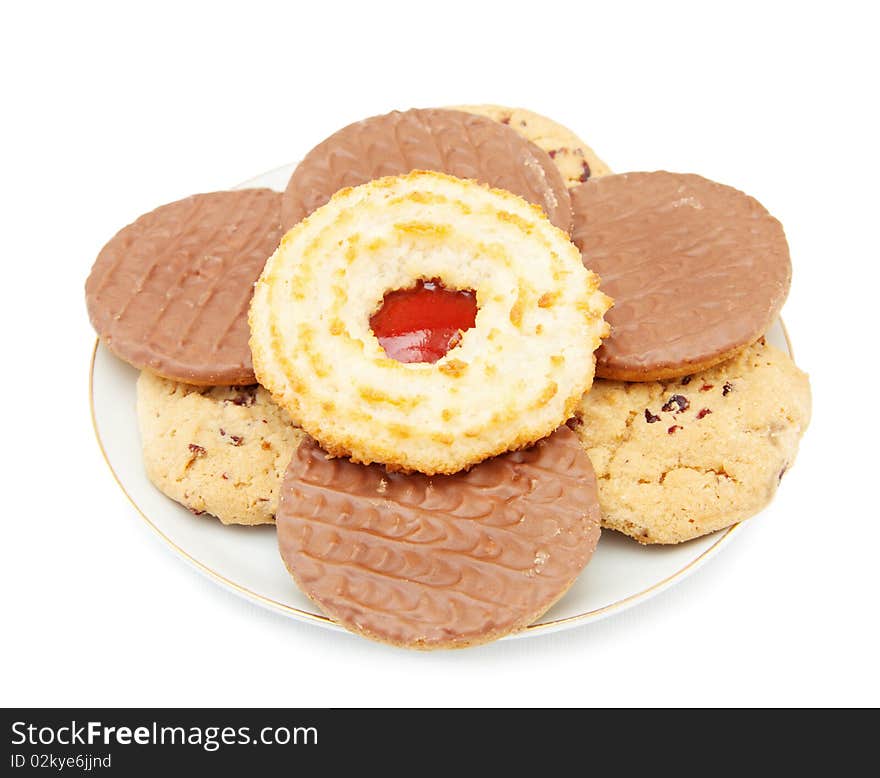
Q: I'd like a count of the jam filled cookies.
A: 1